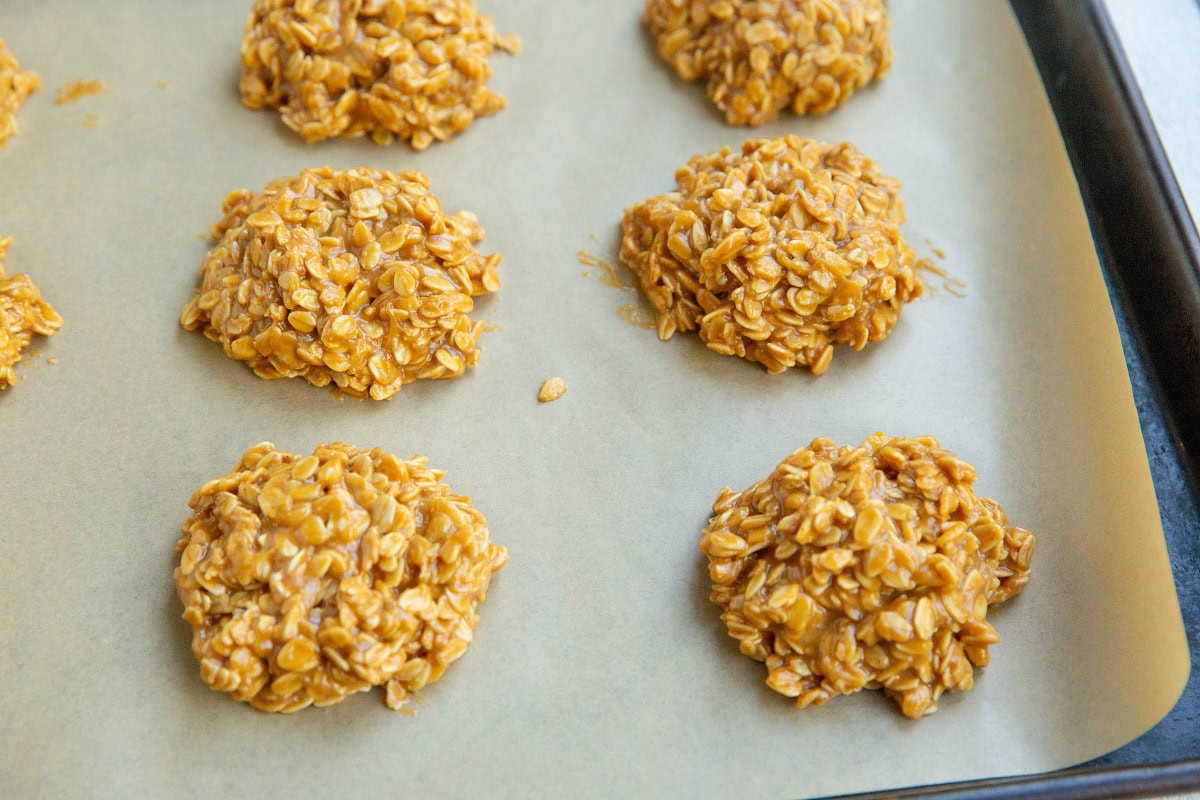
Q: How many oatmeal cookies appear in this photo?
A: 8